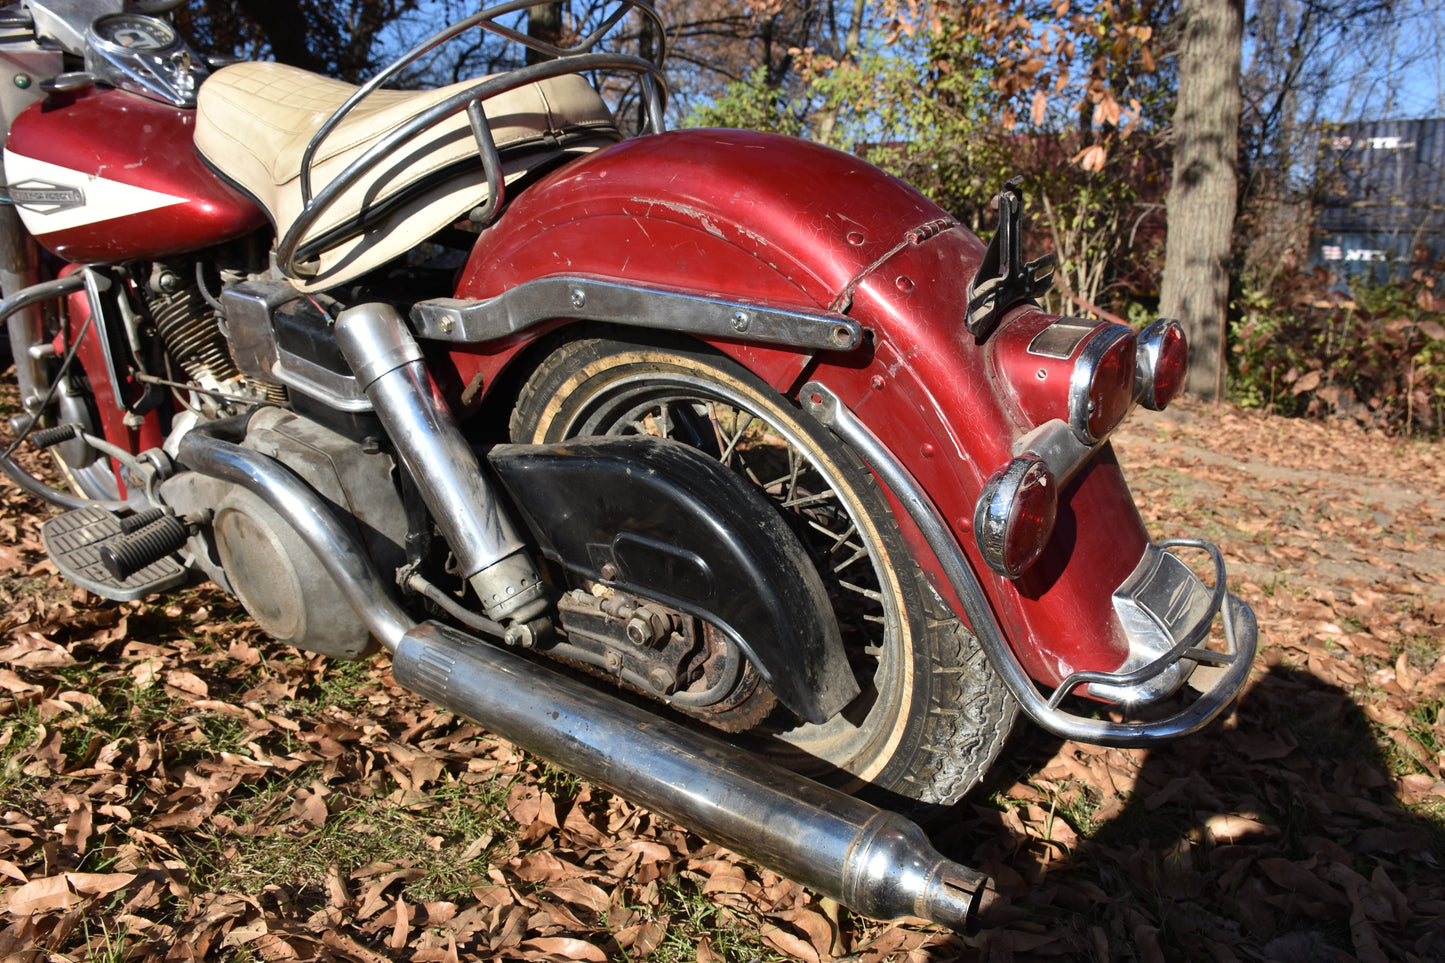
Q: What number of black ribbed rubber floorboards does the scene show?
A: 1